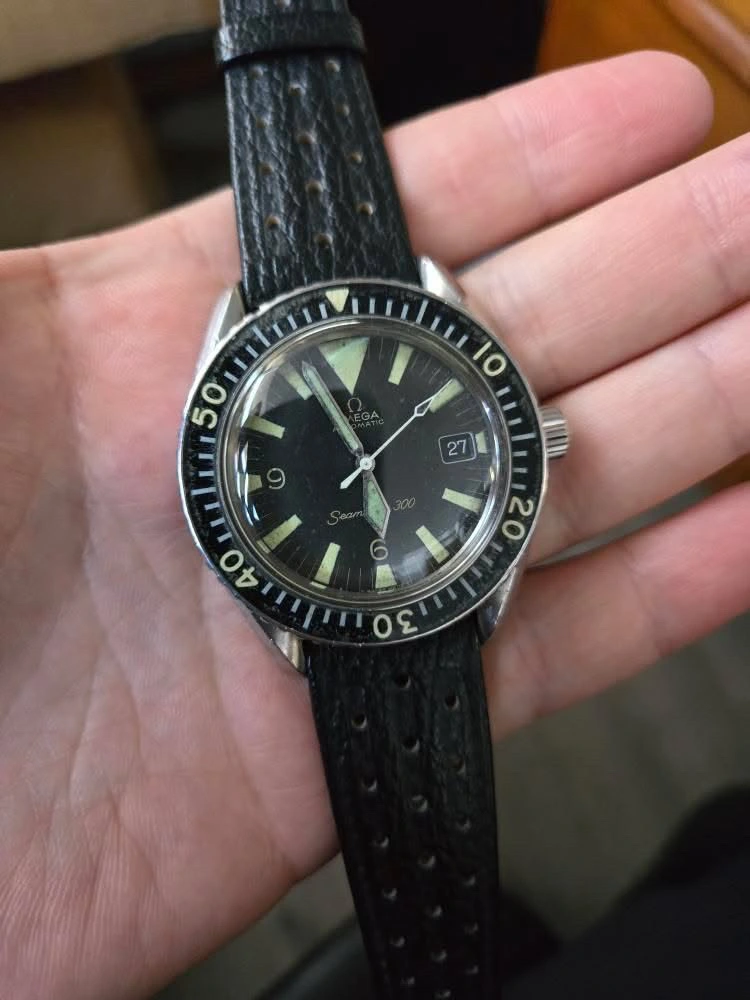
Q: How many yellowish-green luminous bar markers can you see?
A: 11